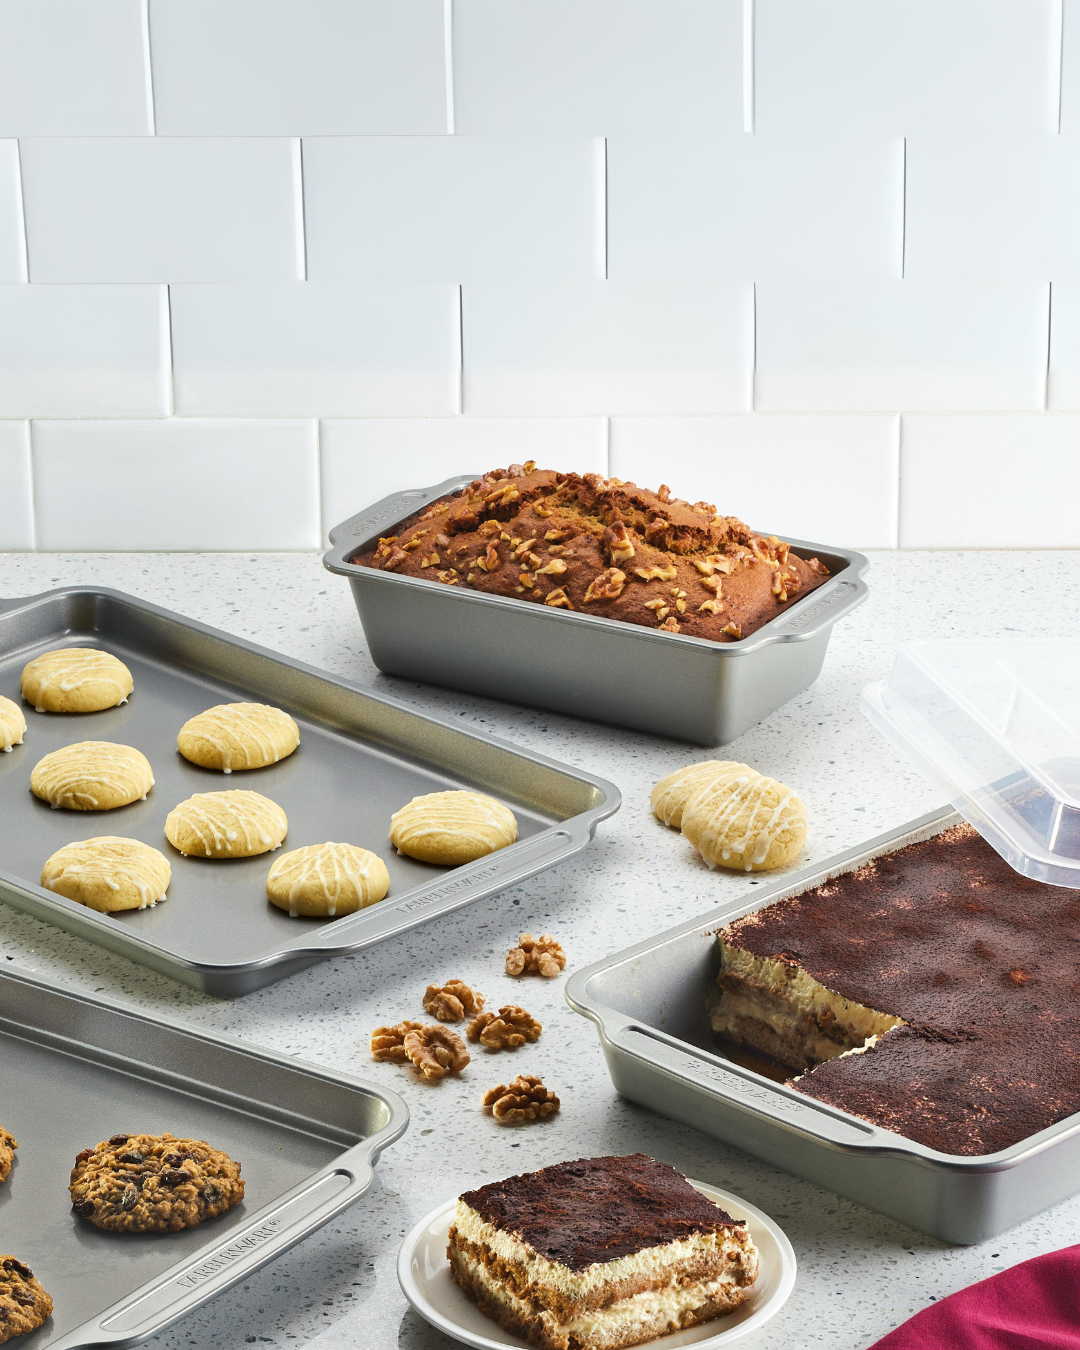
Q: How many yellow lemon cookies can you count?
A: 10